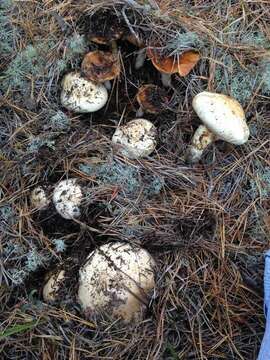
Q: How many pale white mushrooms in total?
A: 7